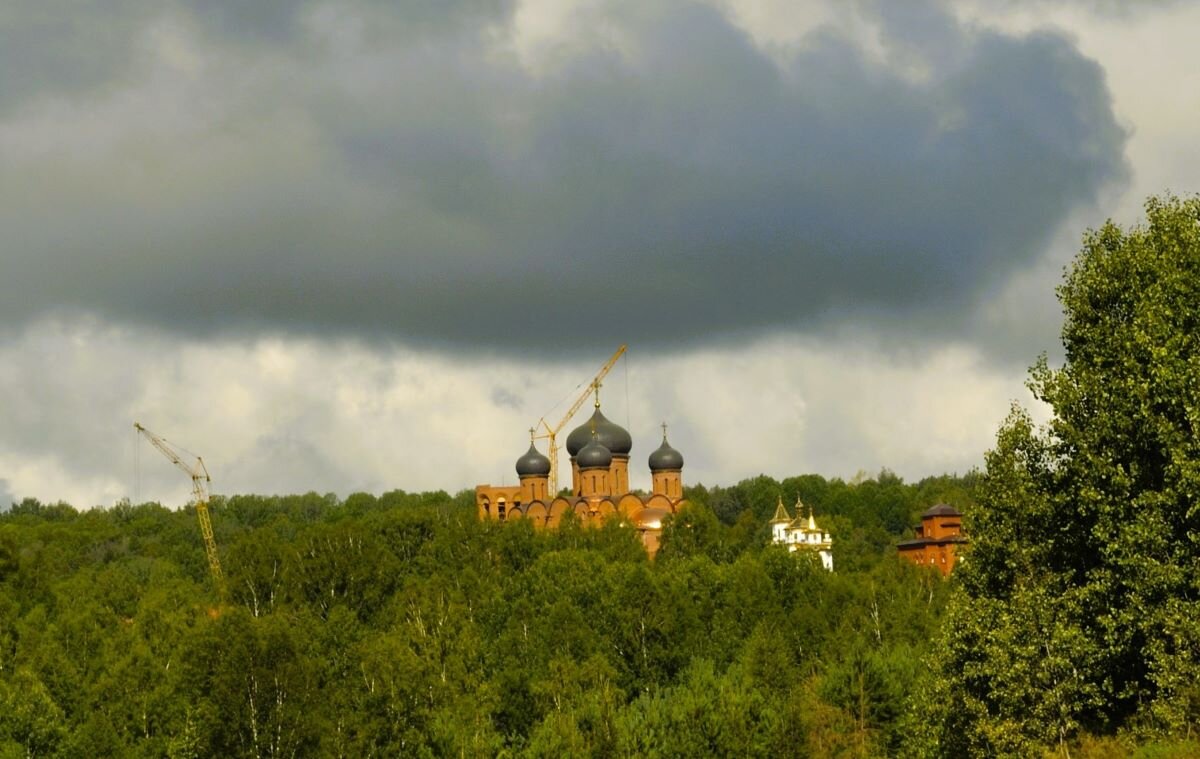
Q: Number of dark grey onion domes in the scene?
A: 4